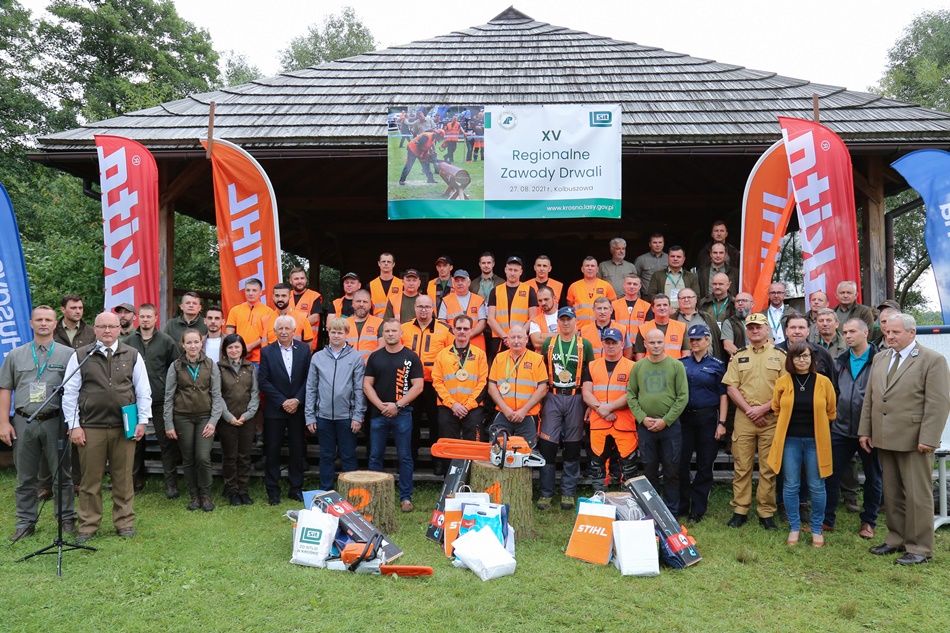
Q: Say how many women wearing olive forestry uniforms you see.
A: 2